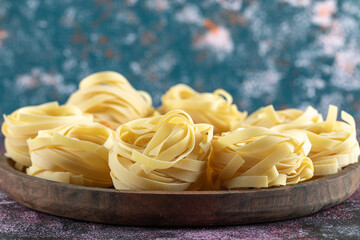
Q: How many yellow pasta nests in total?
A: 8